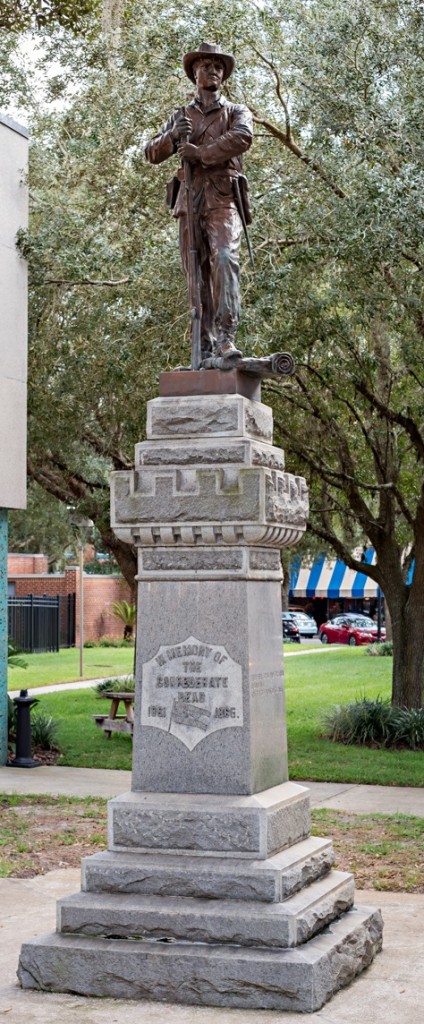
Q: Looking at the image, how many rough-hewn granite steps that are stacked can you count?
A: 4